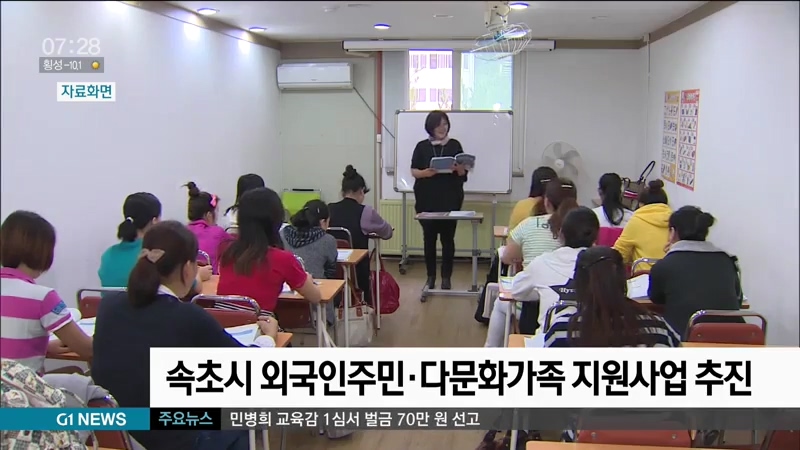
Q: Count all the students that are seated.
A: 15